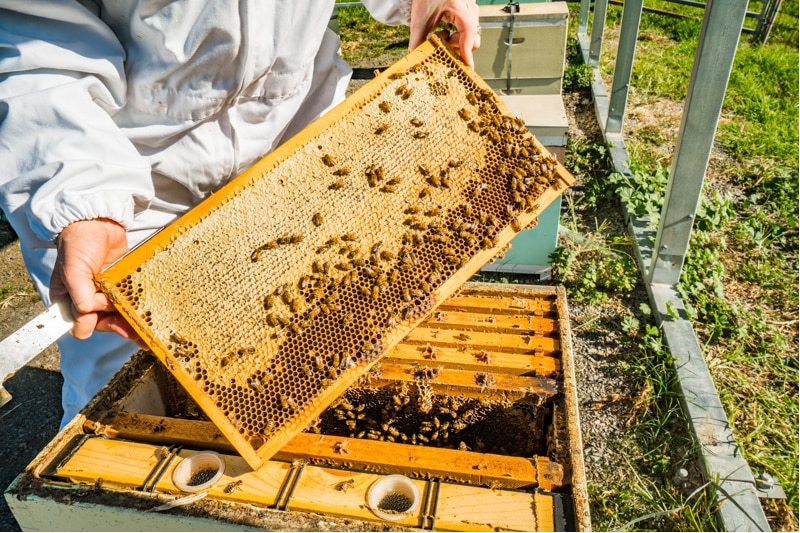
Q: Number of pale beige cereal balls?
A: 0